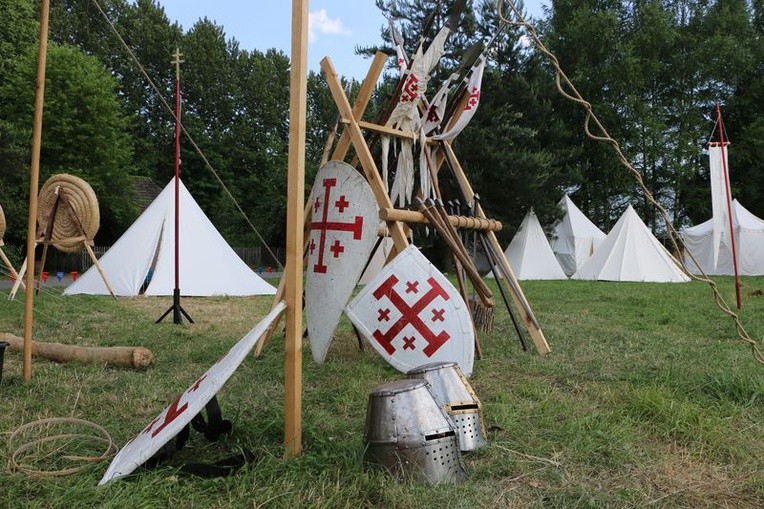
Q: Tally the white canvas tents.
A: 5